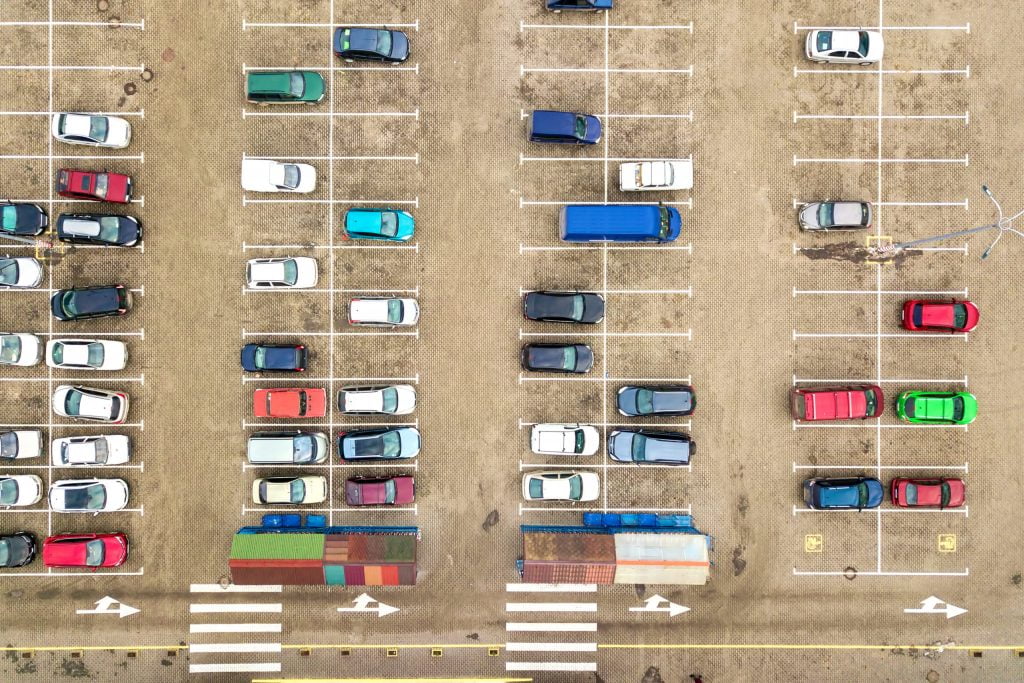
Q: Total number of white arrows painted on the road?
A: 4